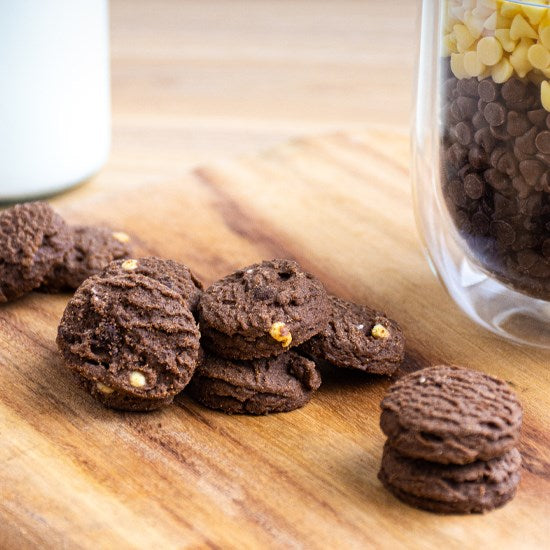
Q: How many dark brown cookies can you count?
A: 9